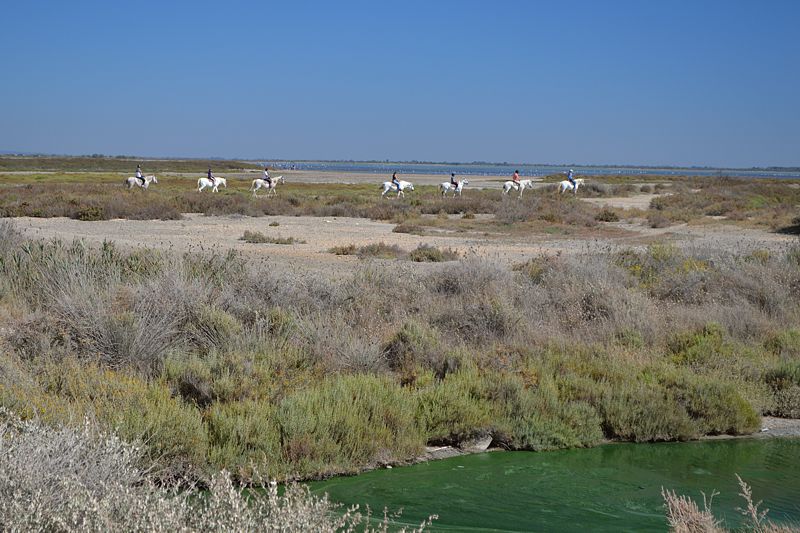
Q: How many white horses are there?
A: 7